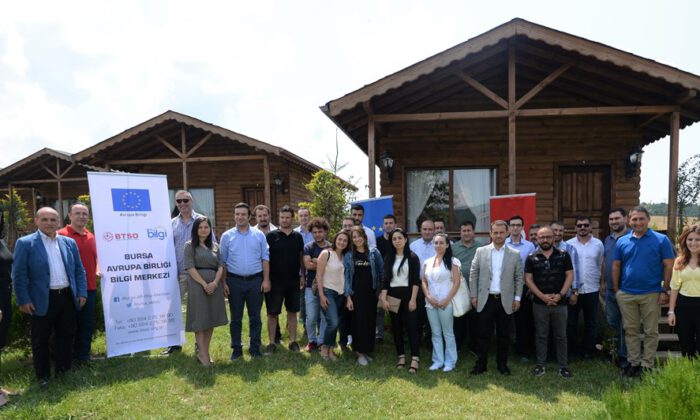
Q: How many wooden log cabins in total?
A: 3